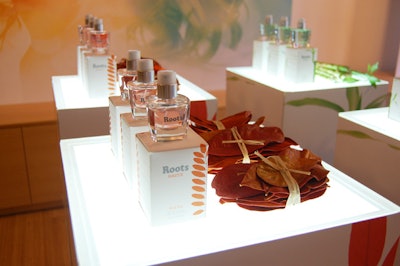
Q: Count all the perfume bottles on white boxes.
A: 9